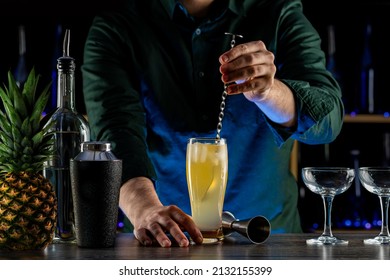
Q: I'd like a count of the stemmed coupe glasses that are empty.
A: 2